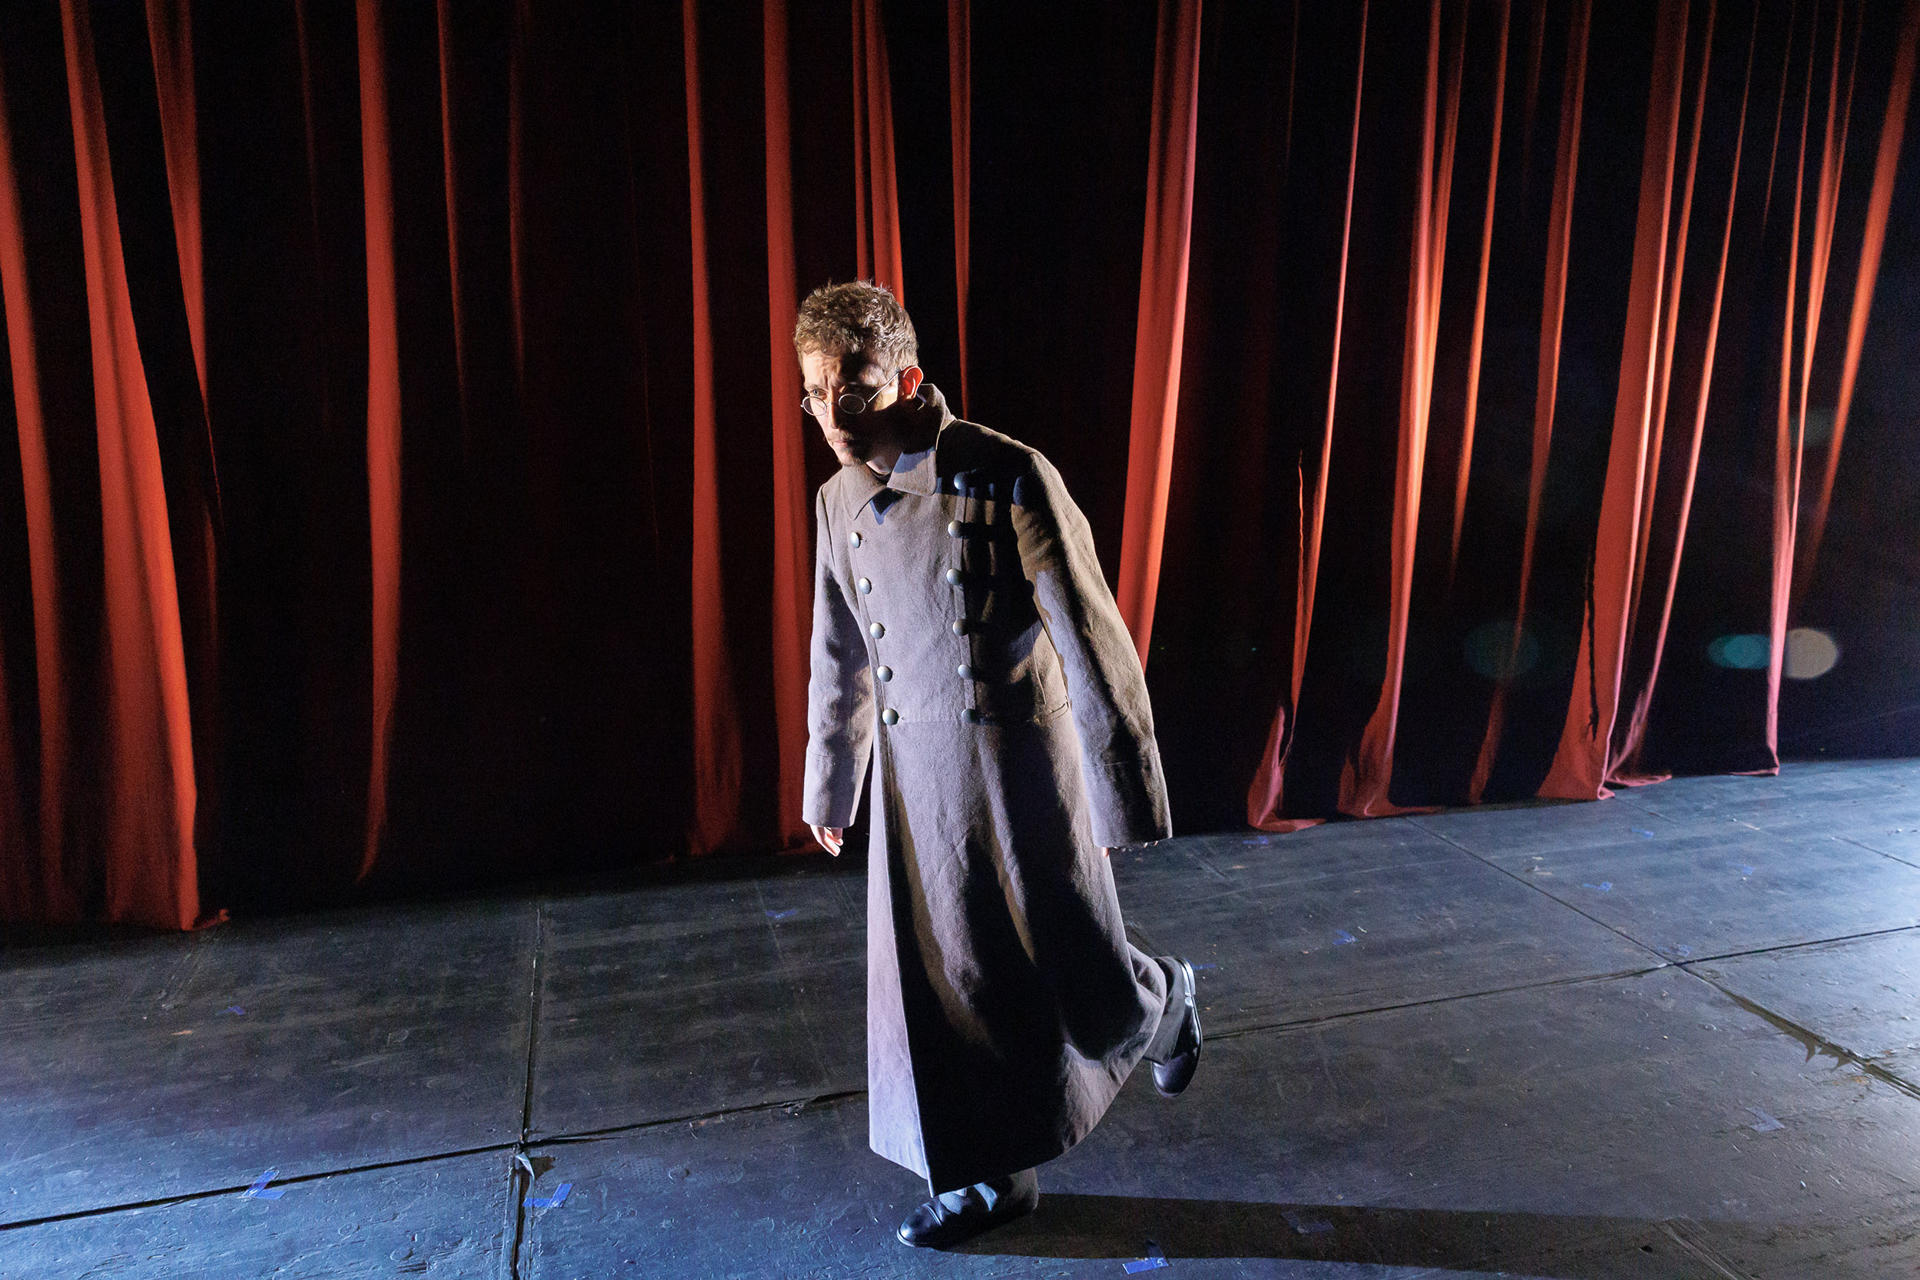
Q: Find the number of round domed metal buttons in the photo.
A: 11